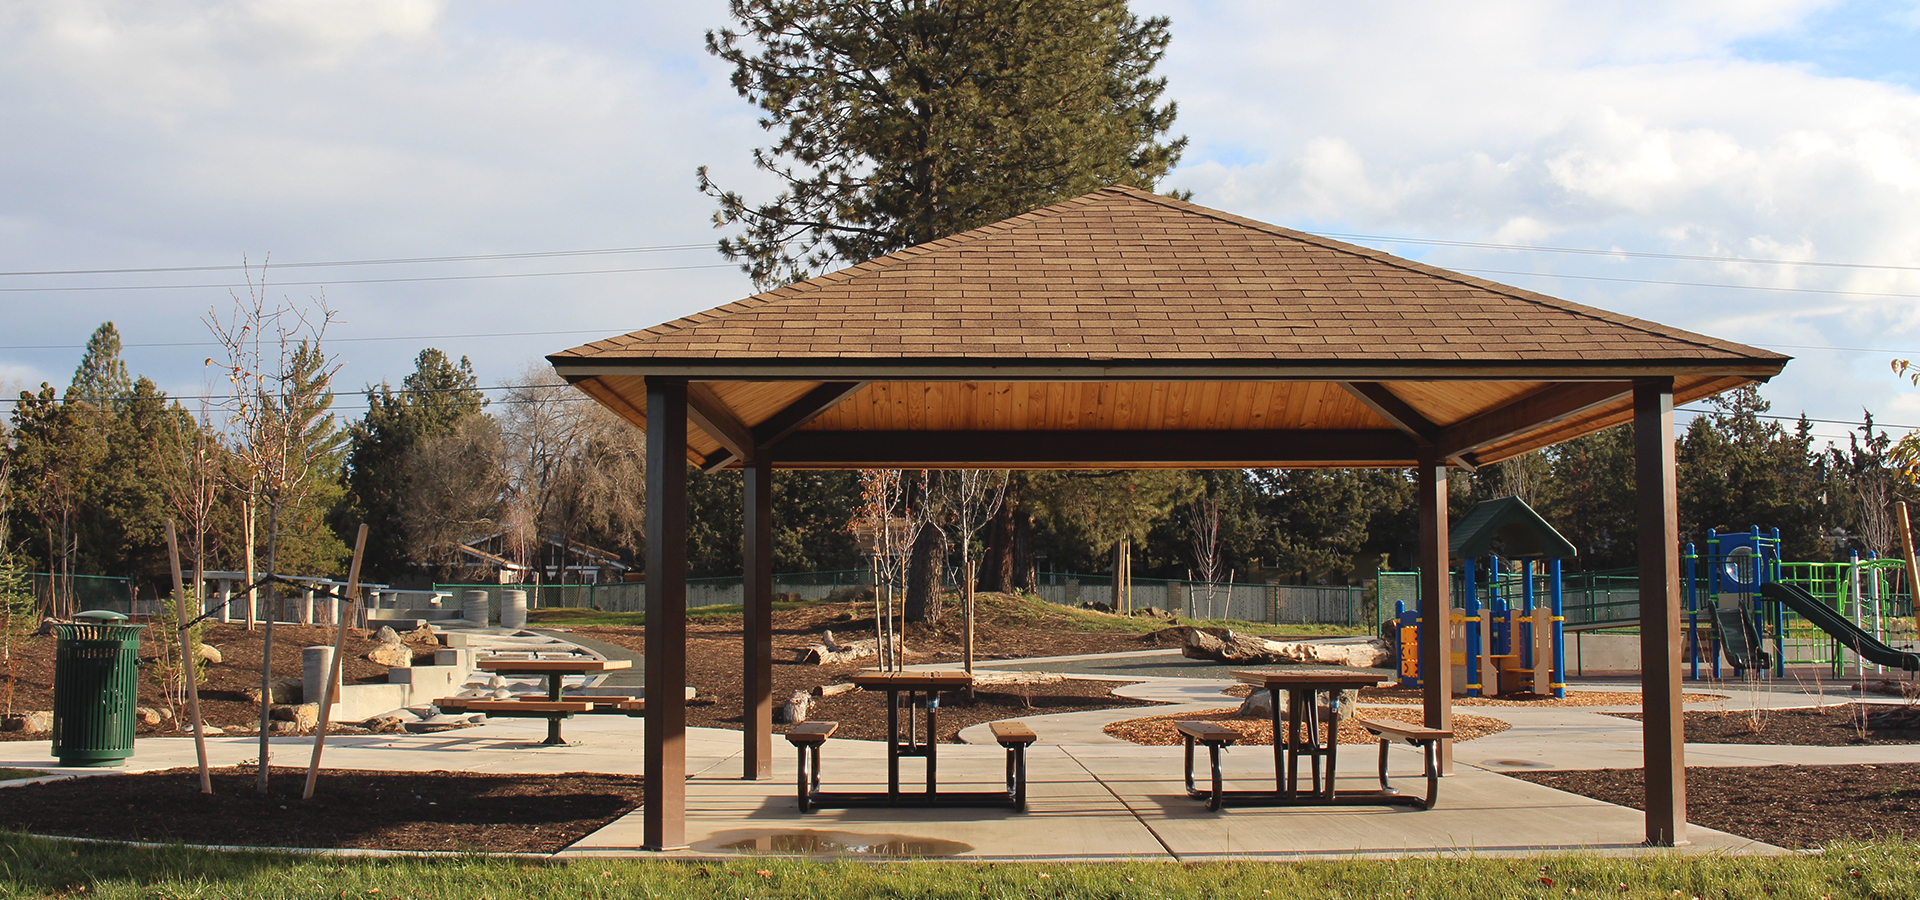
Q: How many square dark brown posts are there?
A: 4